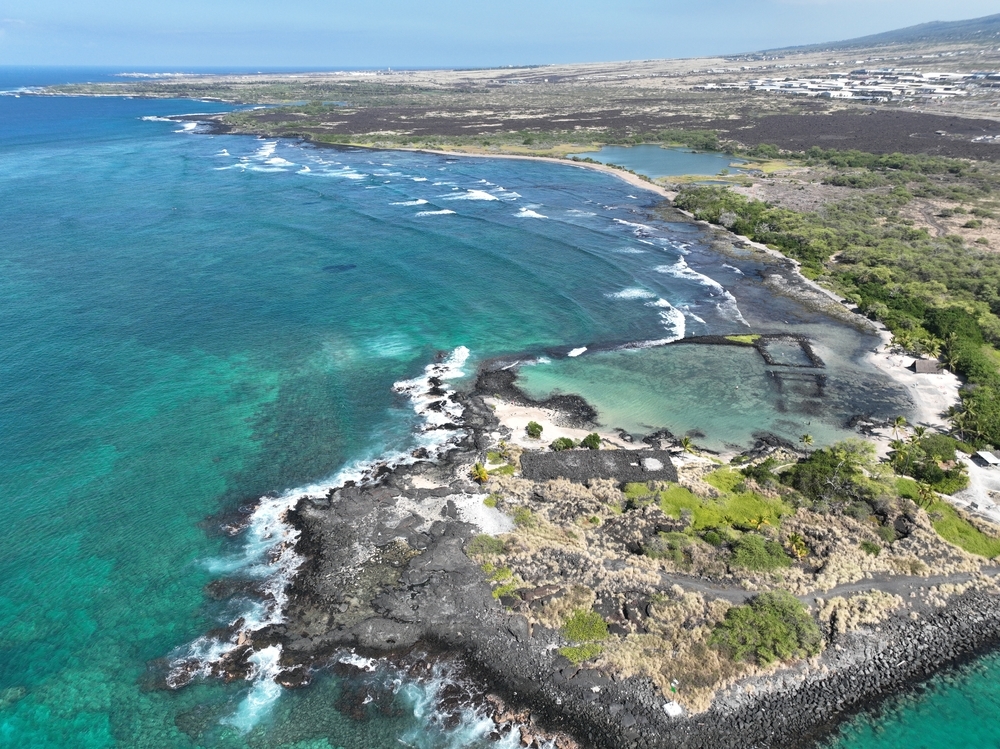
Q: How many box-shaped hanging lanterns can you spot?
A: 0